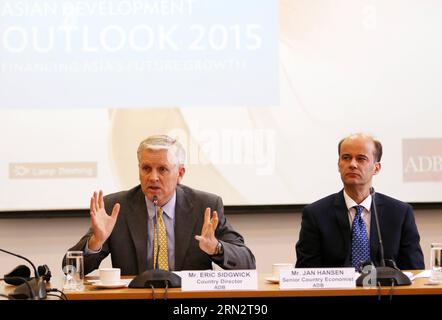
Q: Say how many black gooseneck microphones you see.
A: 3